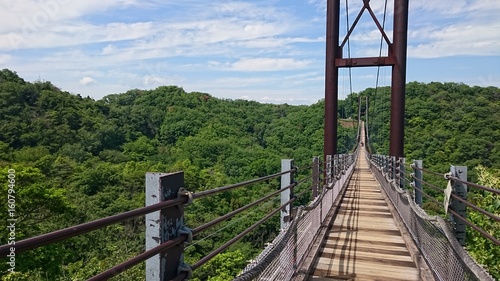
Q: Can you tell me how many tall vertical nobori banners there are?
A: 0